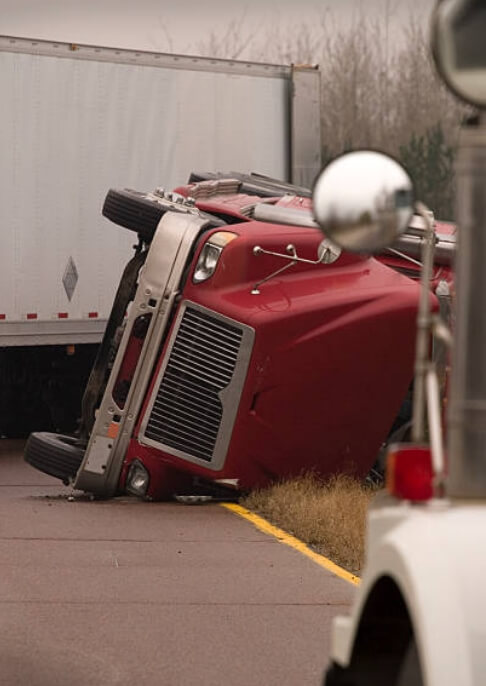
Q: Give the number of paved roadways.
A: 1